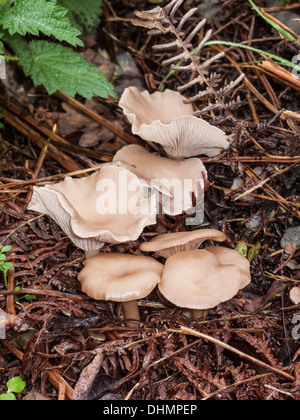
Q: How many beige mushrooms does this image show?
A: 6